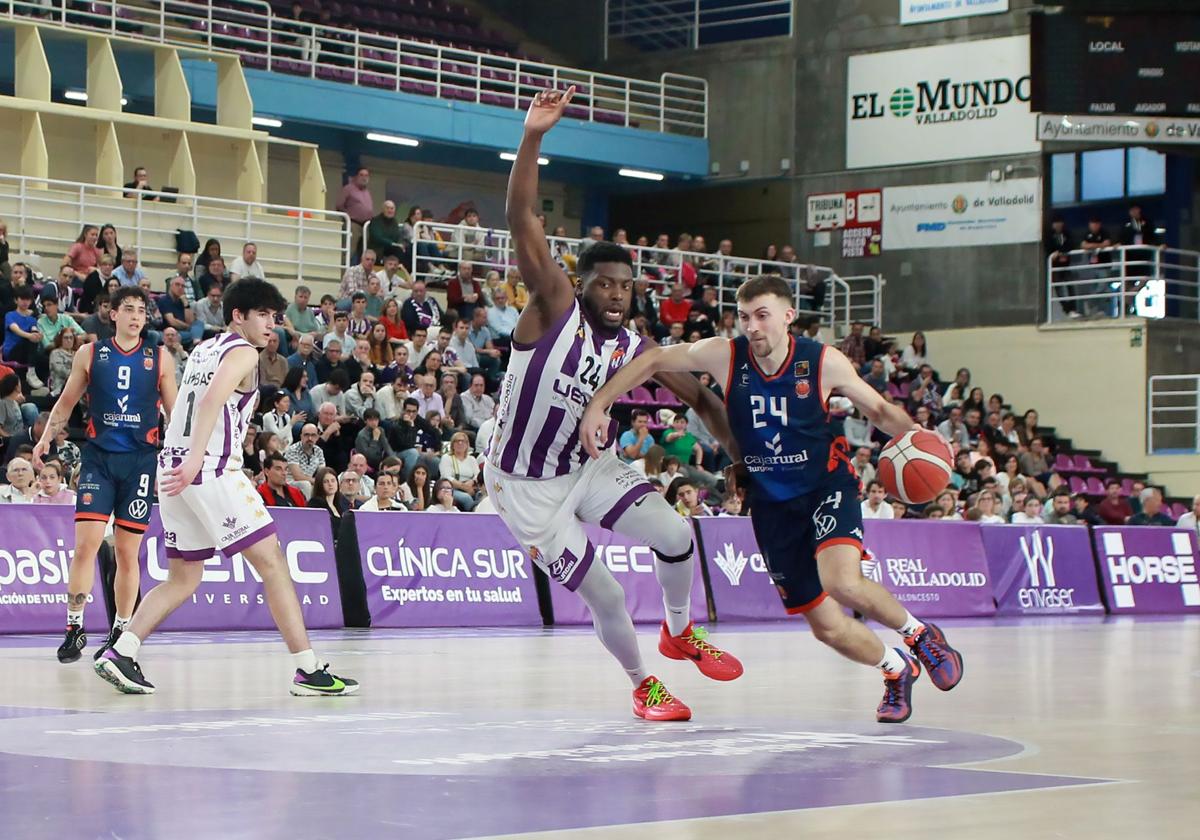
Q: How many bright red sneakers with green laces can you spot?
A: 2